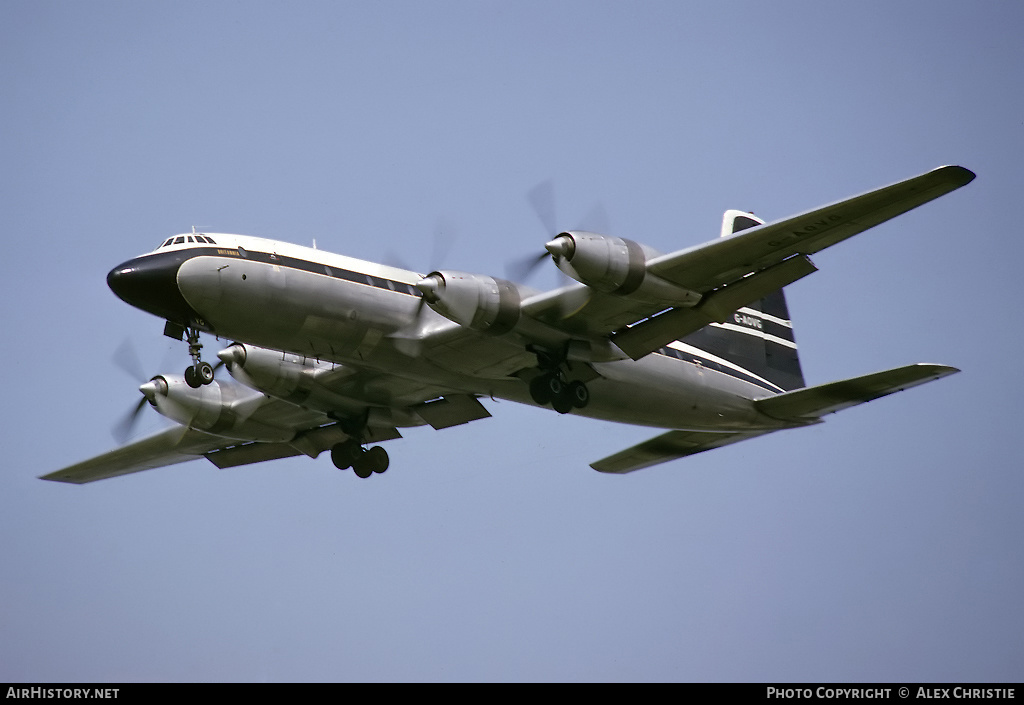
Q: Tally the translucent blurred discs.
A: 4